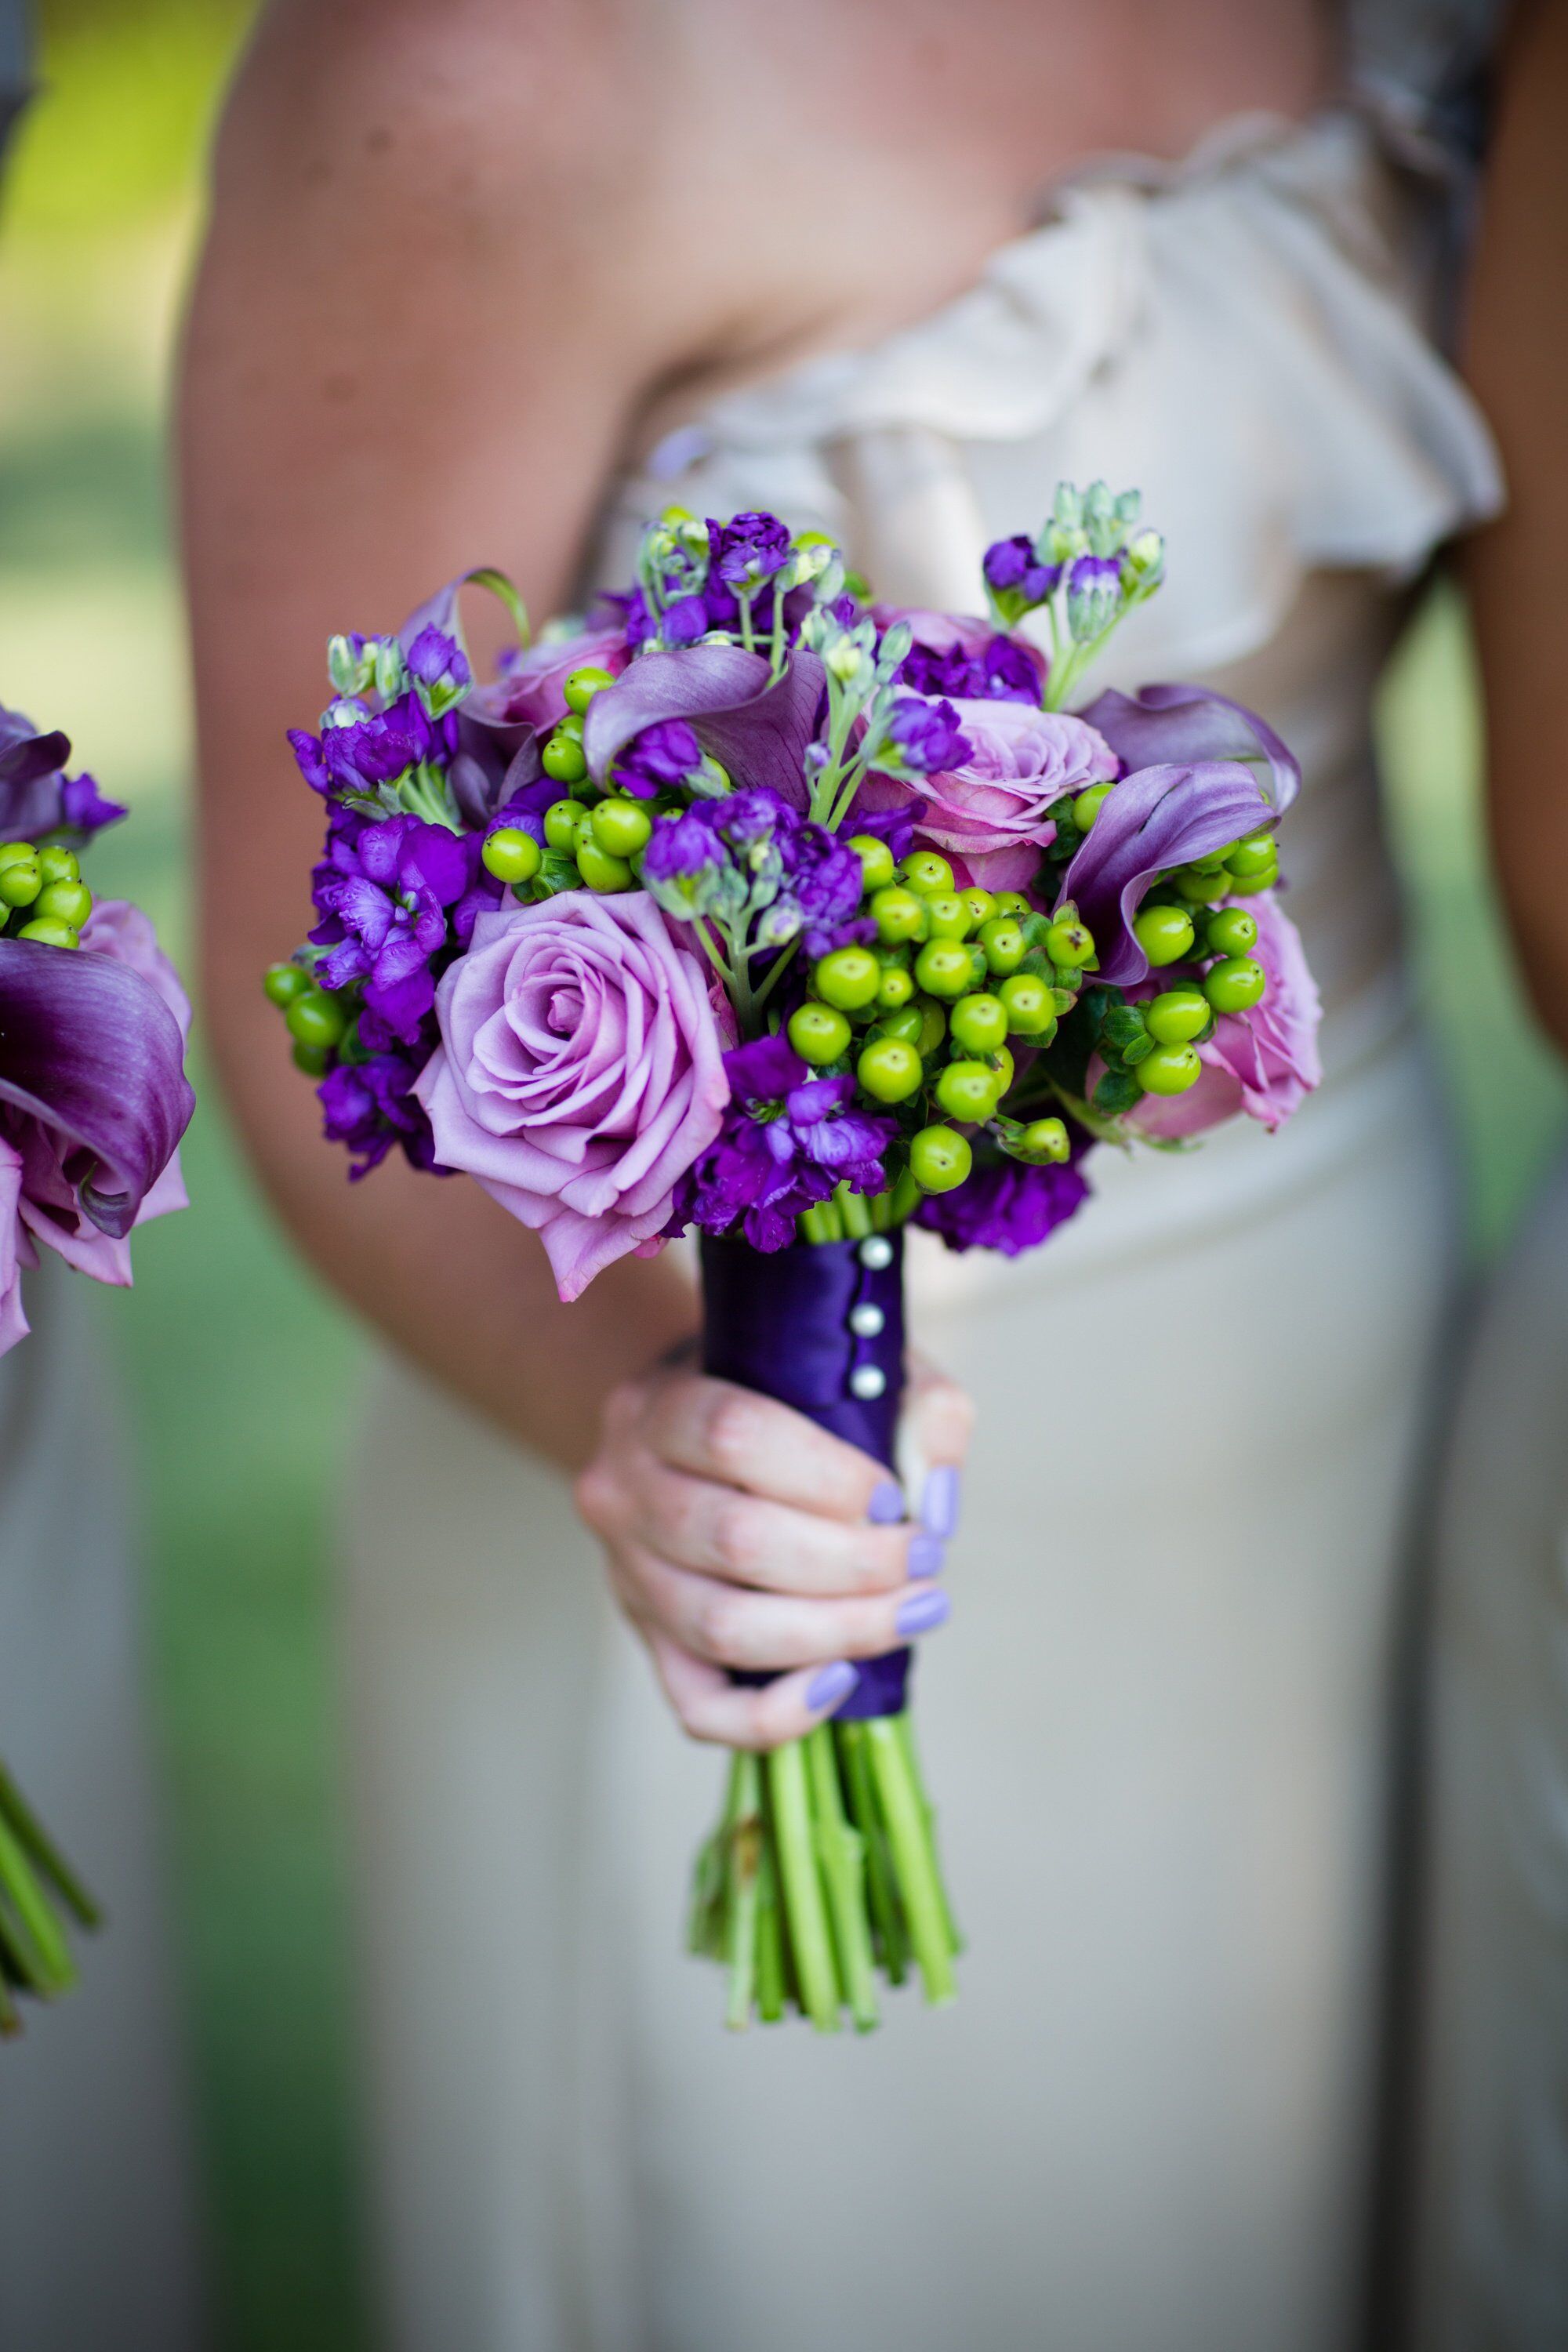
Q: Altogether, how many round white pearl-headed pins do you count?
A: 3